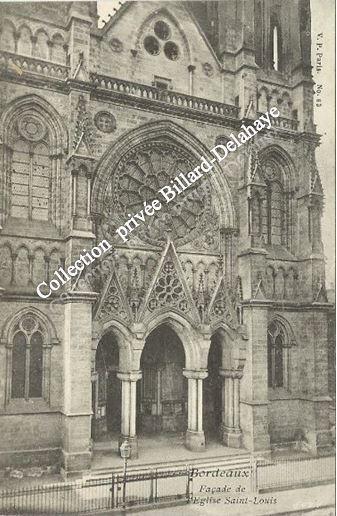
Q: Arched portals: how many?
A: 3